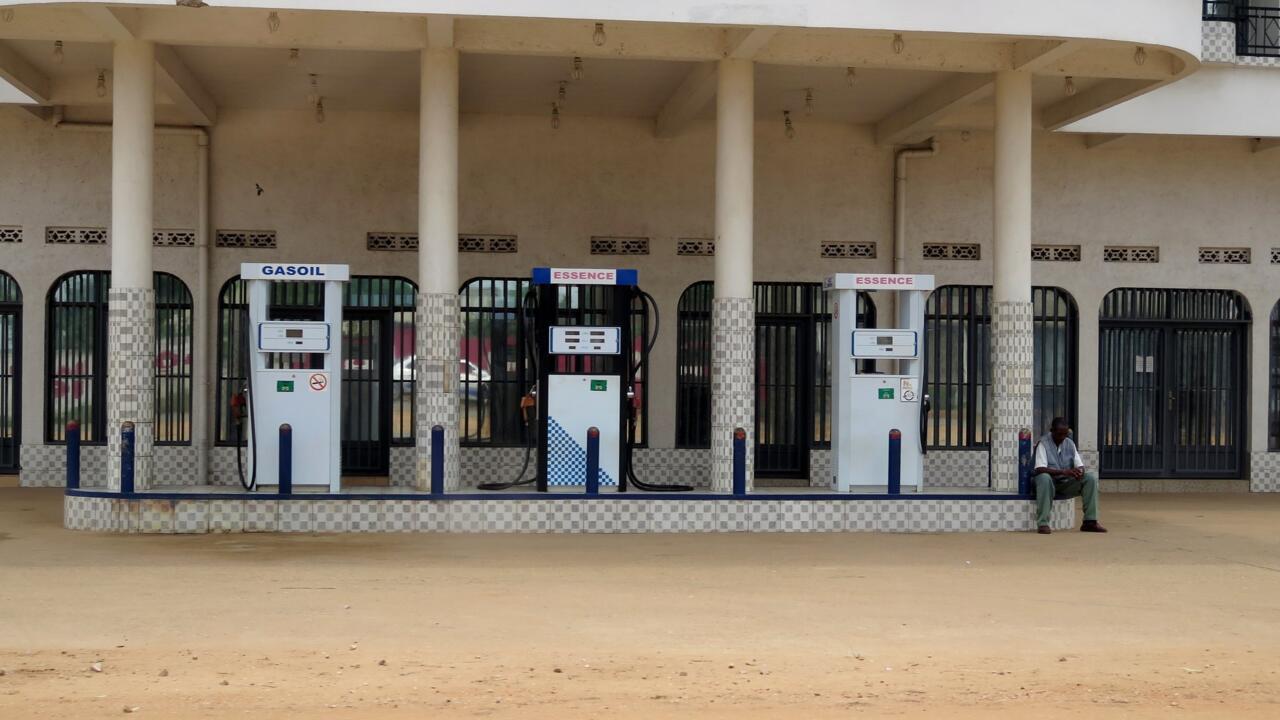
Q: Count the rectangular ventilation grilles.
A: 14